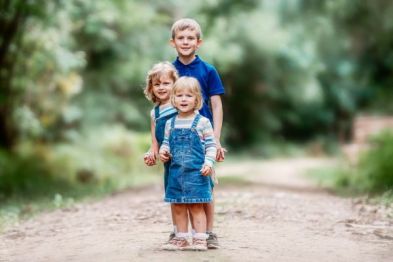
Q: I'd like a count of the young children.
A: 3